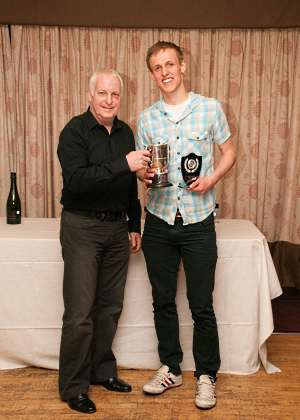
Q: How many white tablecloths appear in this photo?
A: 1